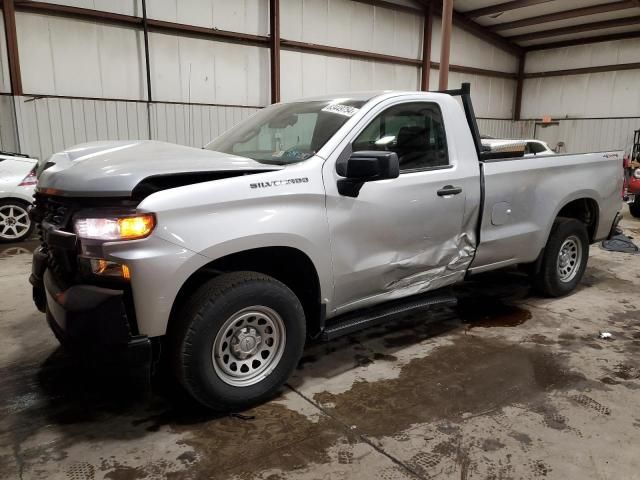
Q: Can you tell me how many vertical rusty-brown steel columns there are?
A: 5